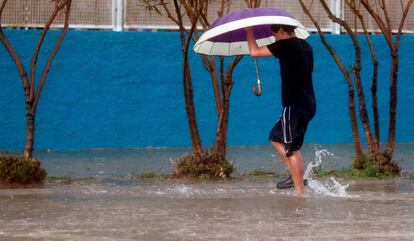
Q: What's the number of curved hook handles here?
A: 1